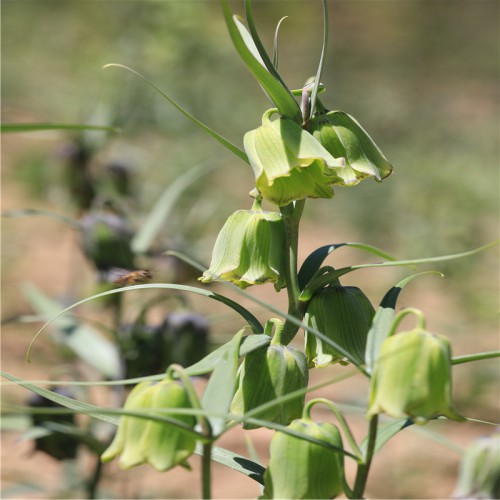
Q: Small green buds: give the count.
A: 8